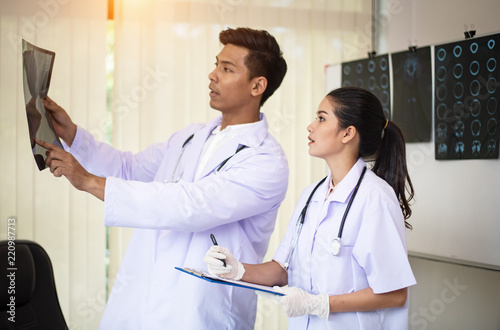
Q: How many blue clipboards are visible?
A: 1